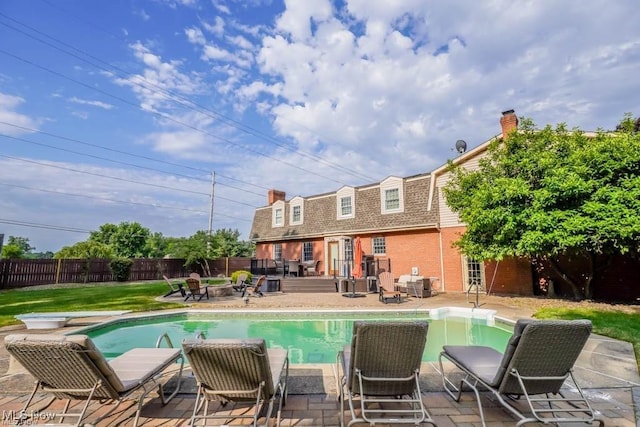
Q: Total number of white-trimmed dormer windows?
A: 4